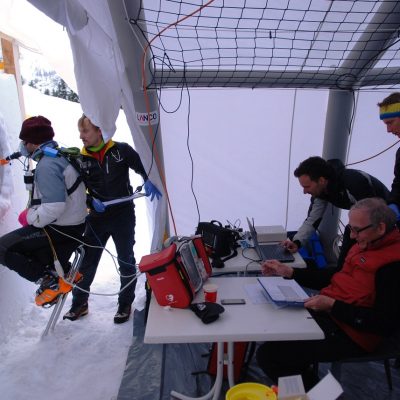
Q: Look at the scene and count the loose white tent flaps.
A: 1